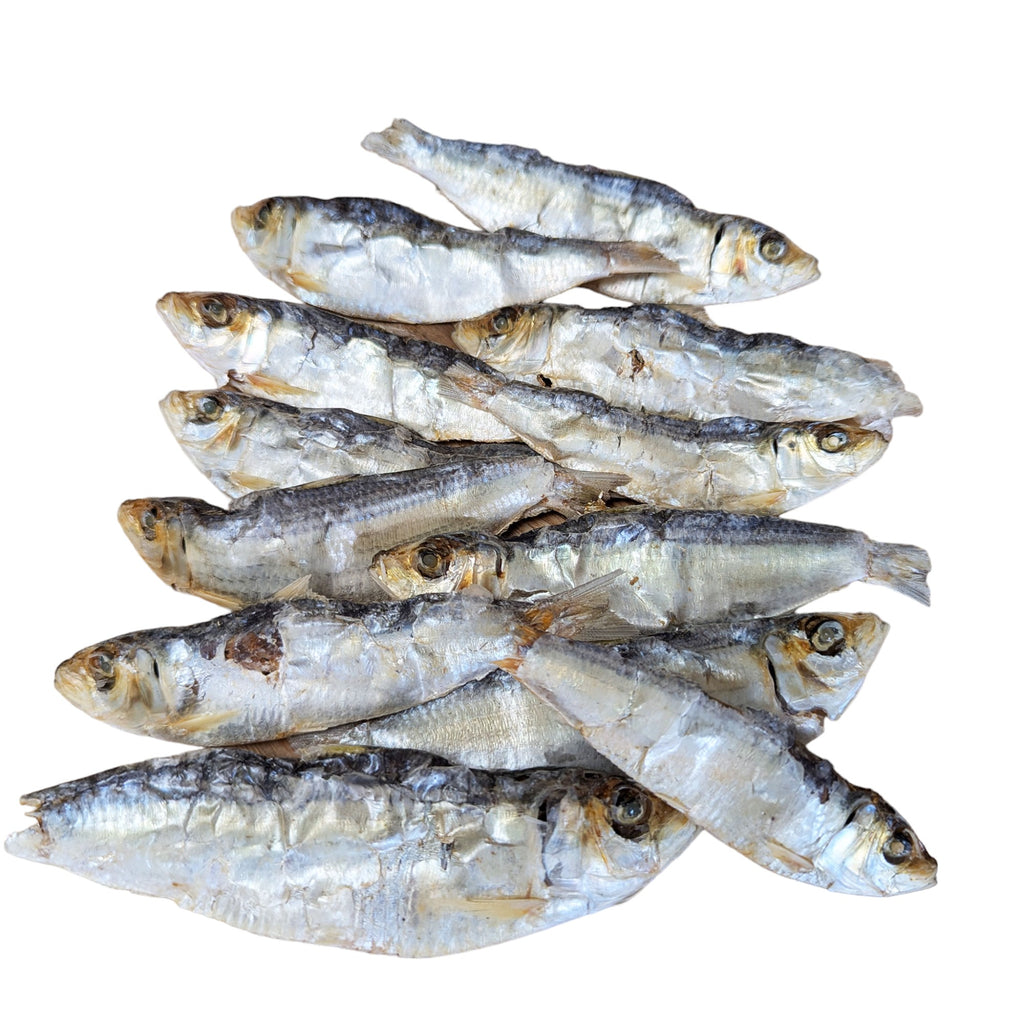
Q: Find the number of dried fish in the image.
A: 12